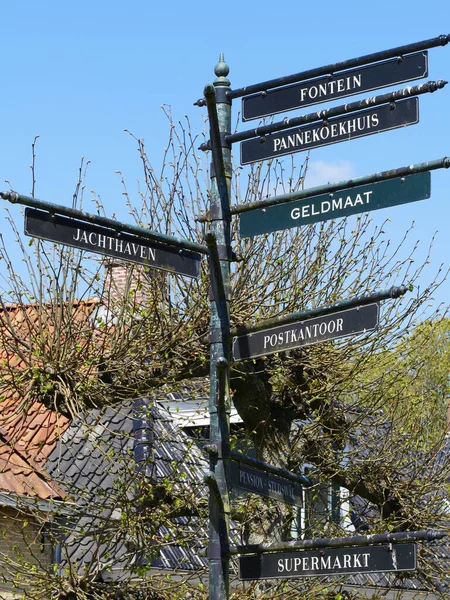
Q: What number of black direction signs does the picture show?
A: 6